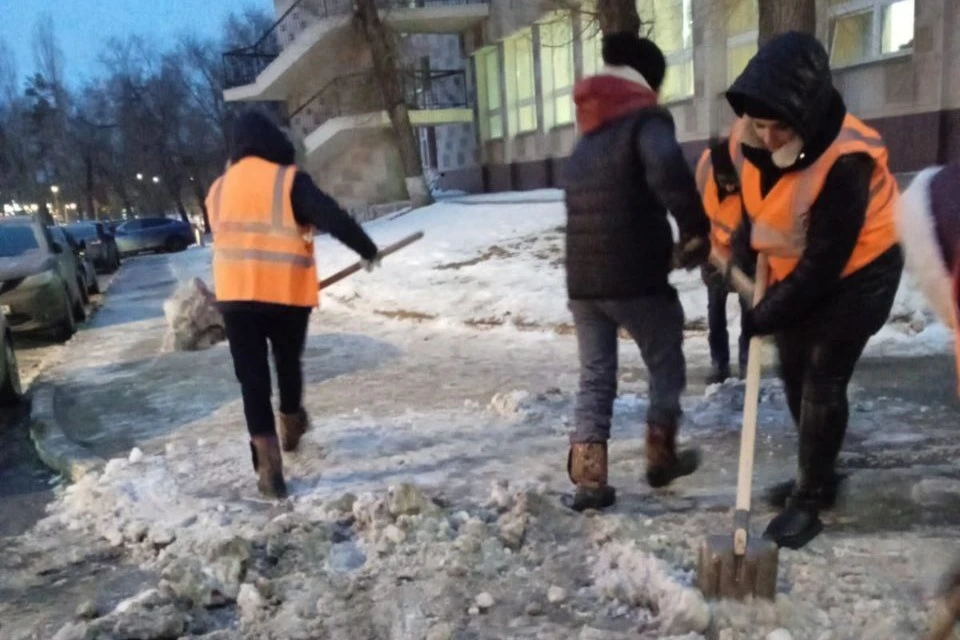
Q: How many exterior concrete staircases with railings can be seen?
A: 2